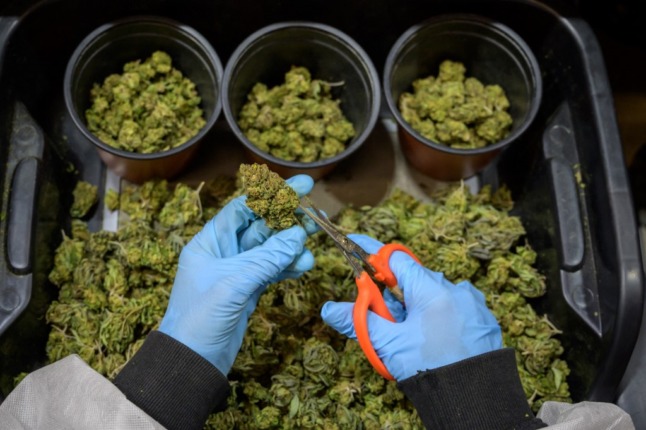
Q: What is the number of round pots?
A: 3